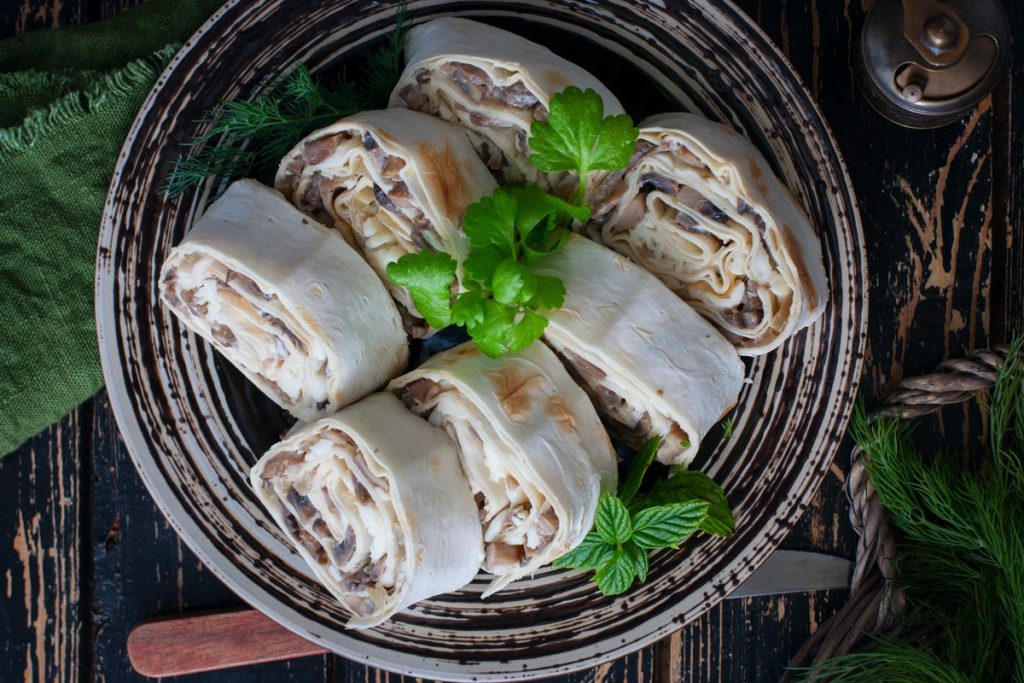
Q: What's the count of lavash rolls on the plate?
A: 7